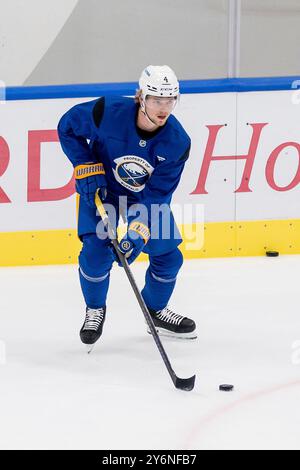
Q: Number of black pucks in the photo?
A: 2